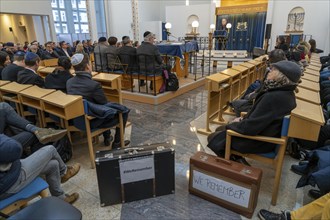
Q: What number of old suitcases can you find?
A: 2